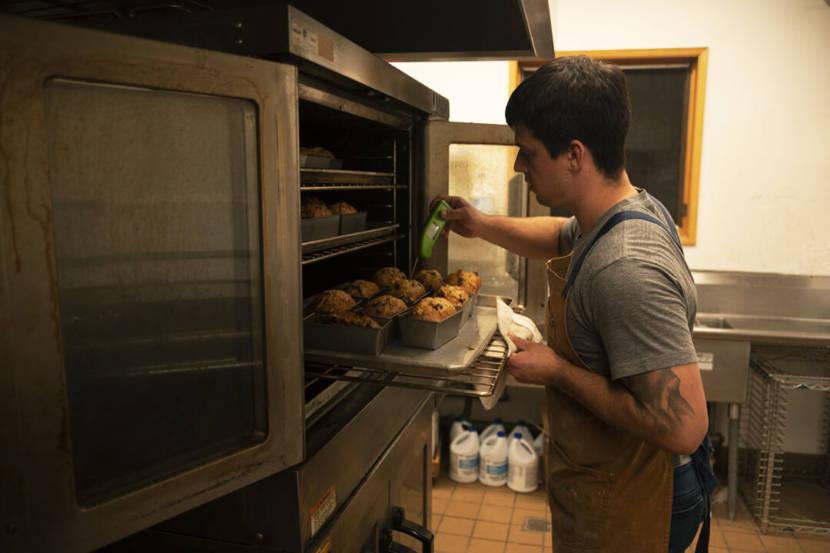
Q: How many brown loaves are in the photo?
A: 13